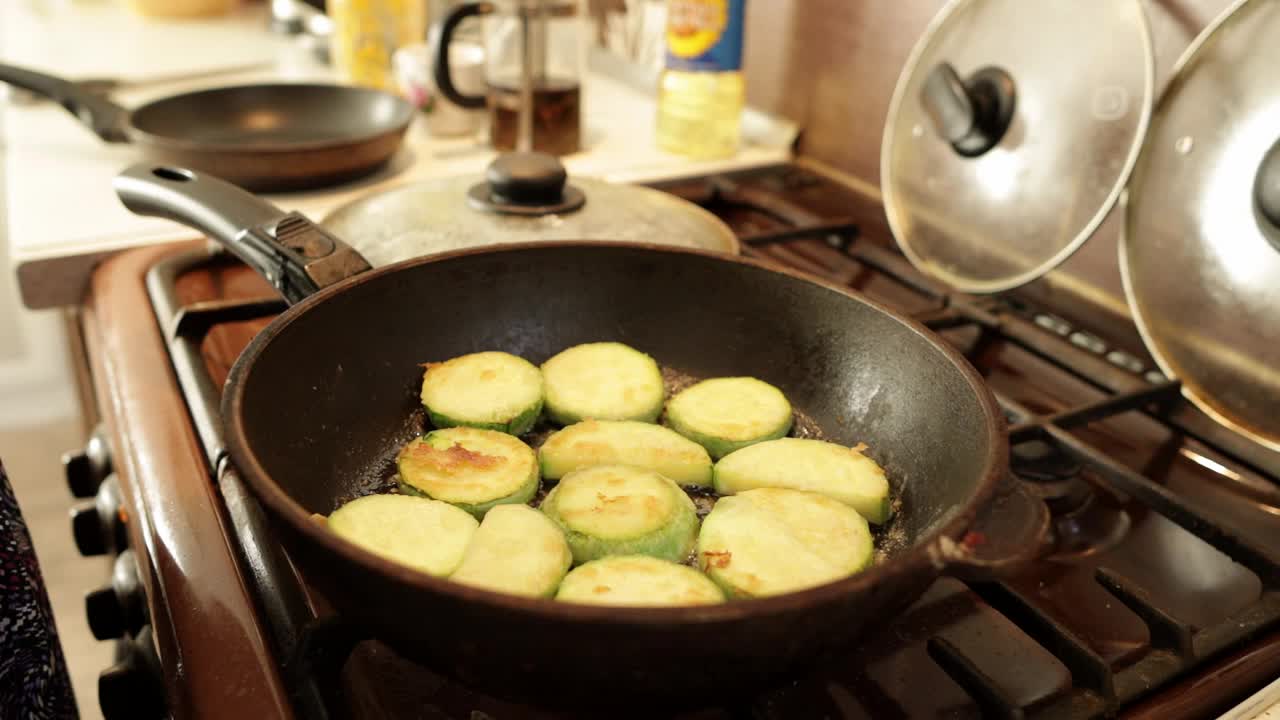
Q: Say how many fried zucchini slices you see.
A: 11